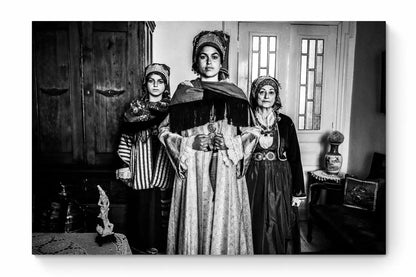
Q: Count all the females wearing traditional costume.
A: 3